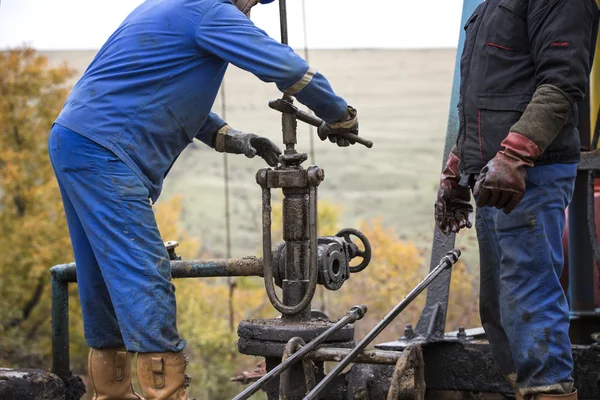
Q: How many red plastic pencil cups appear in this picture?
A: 0